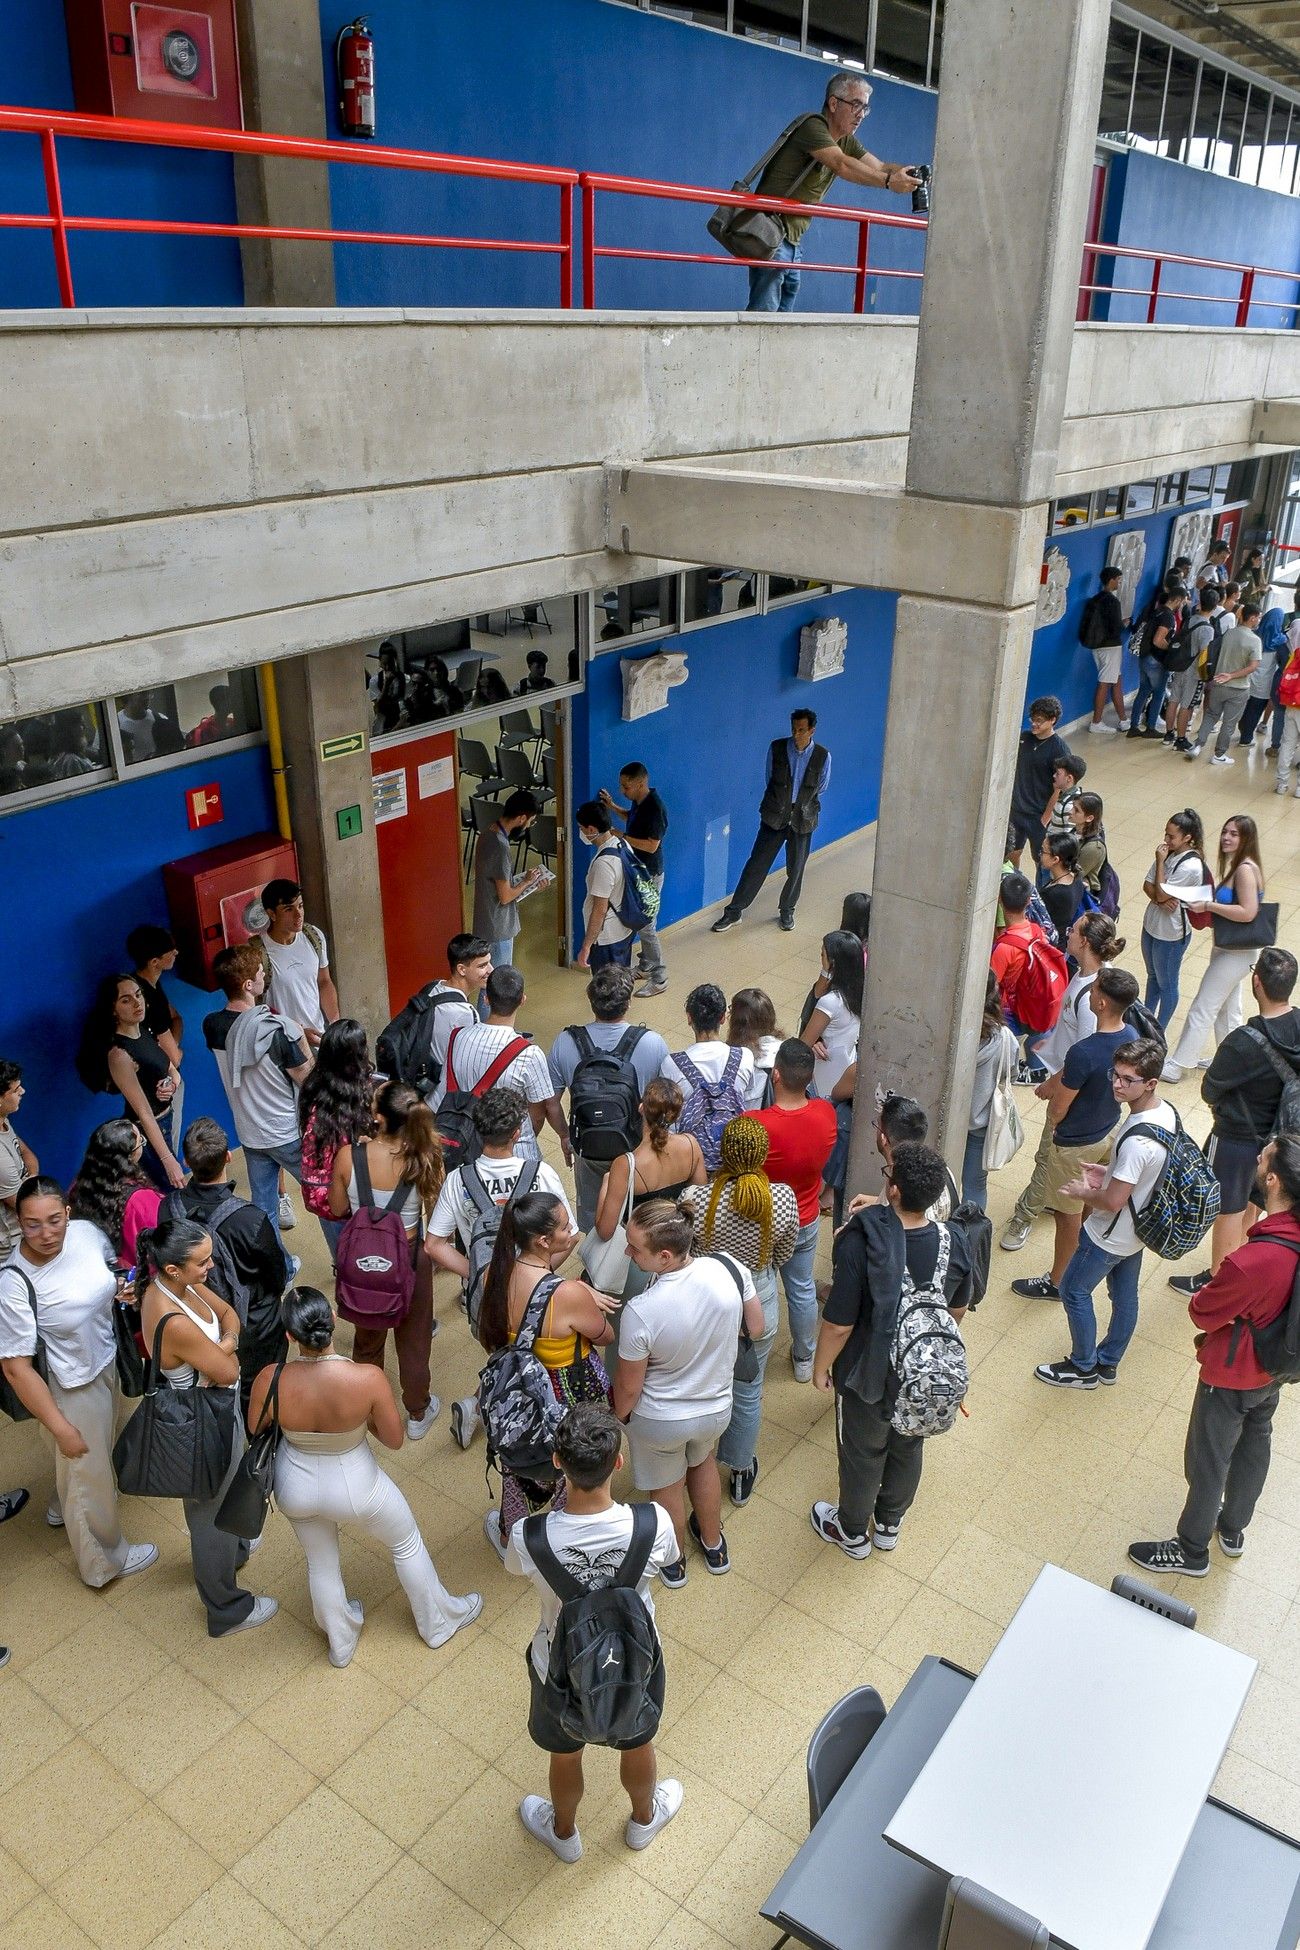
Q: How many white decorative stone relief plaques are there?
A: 5